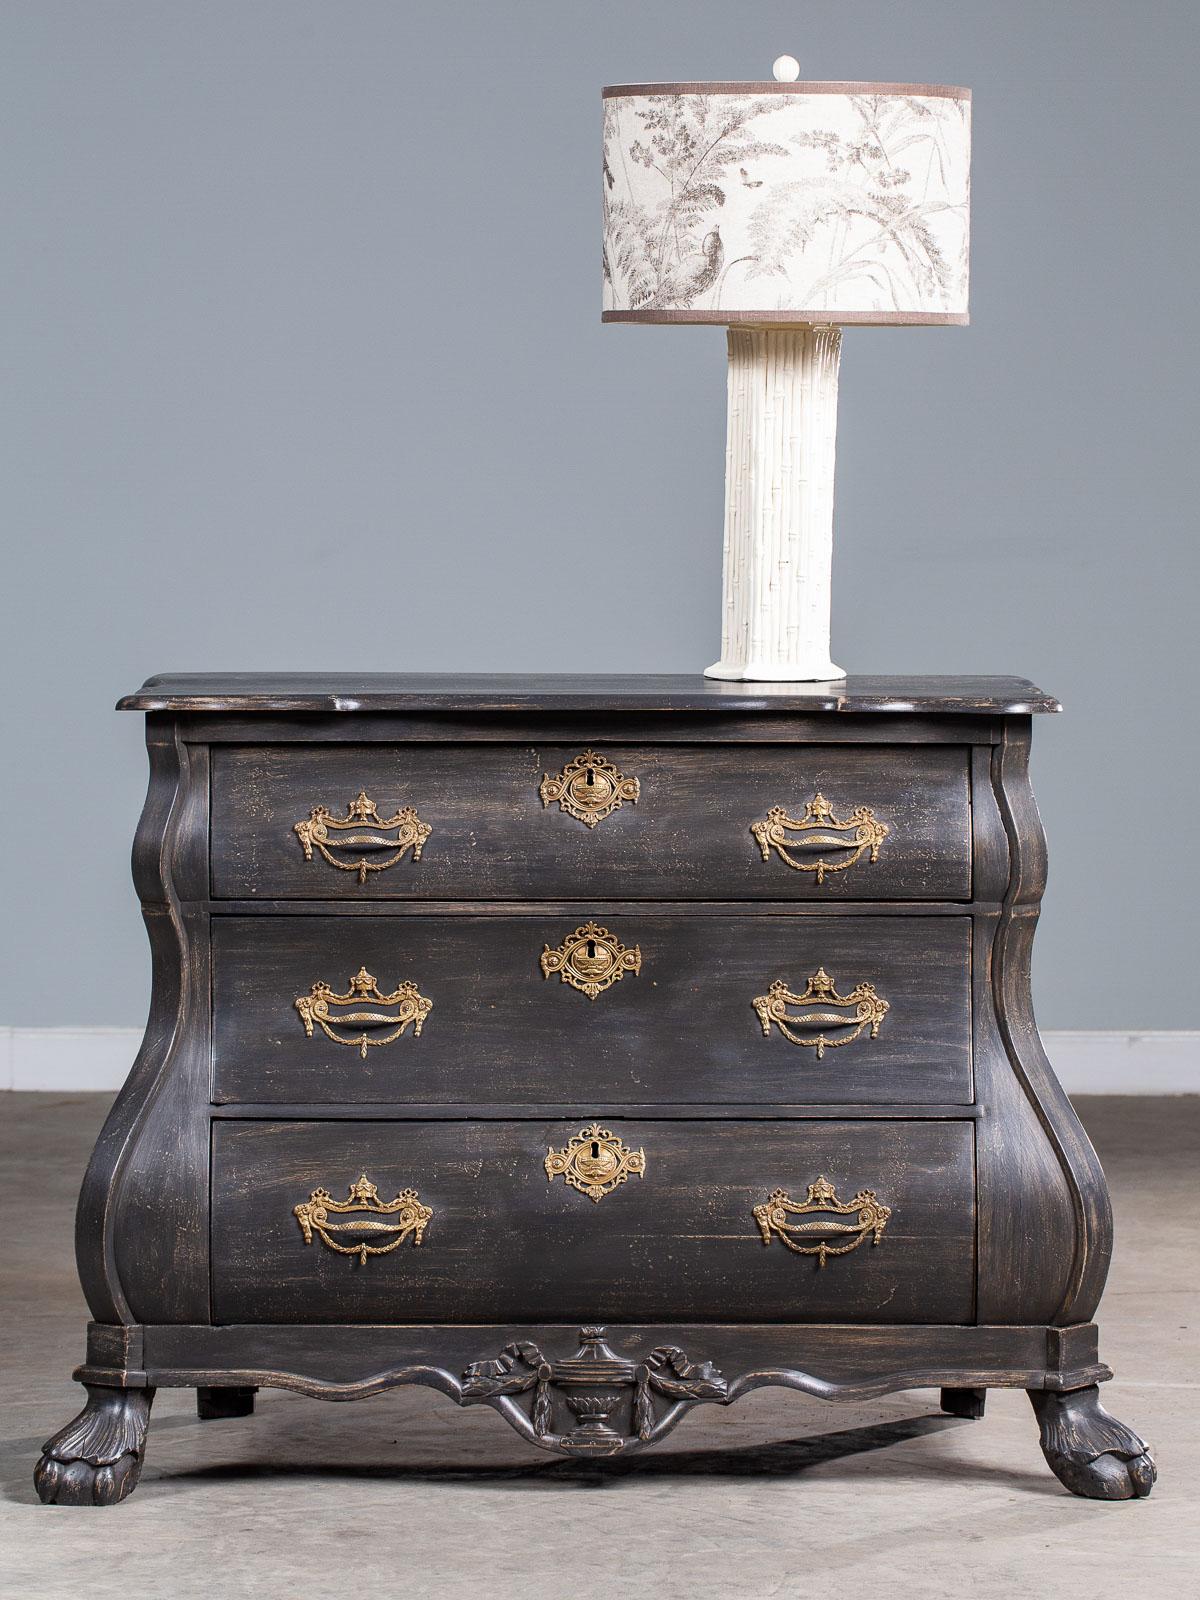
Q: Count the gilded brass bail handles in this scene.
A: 6